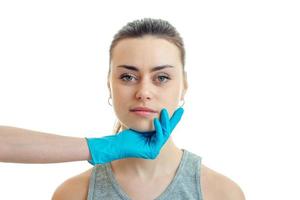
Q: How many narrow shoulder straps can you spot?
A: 2